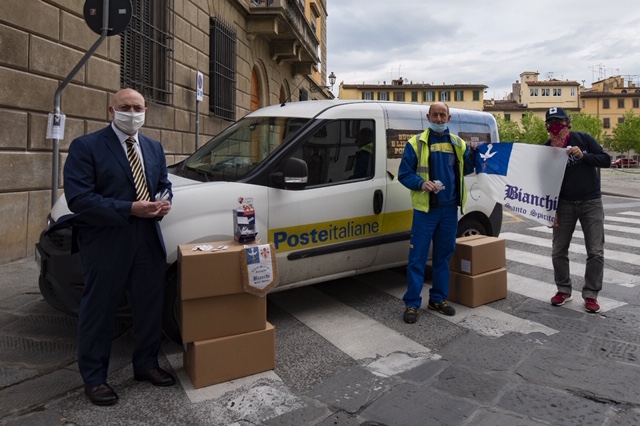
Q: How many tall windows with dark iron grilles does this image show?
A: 2